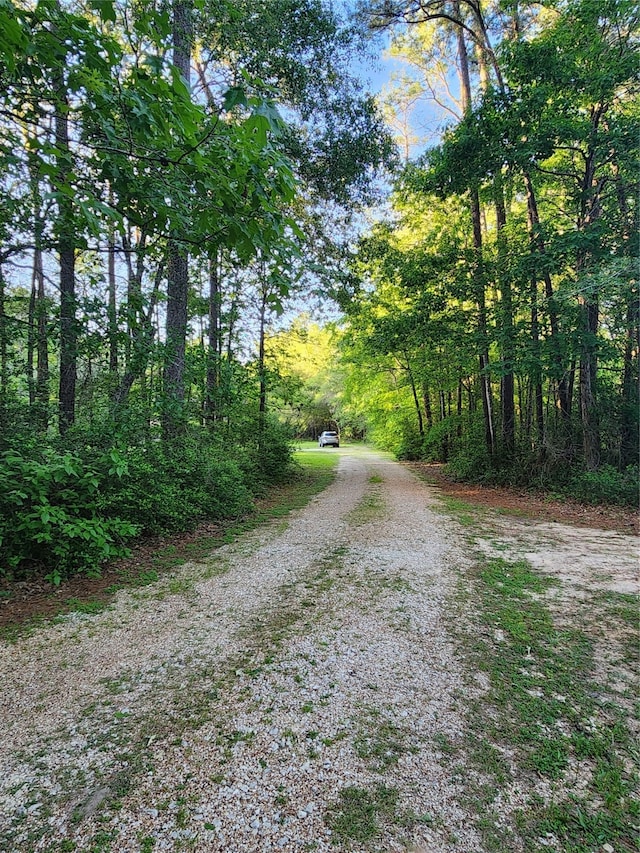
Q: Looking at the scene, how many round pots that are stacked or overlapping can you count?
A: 0